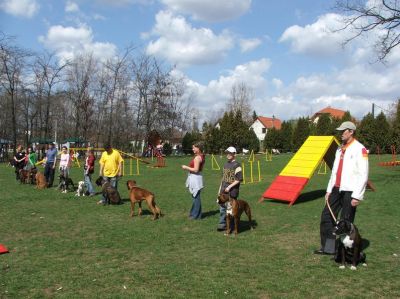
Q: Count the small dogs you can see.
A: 1